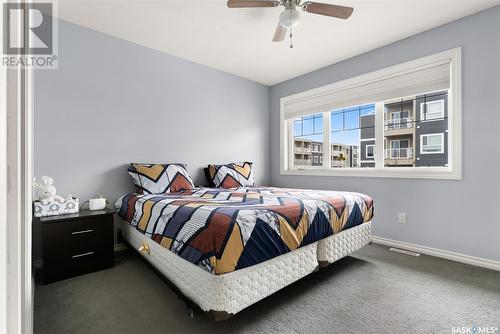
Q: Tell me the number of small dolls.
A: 1